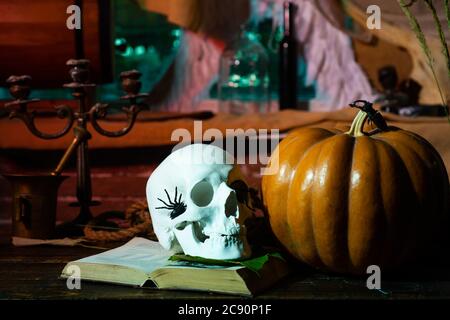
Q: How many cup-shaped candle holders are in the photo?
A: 3